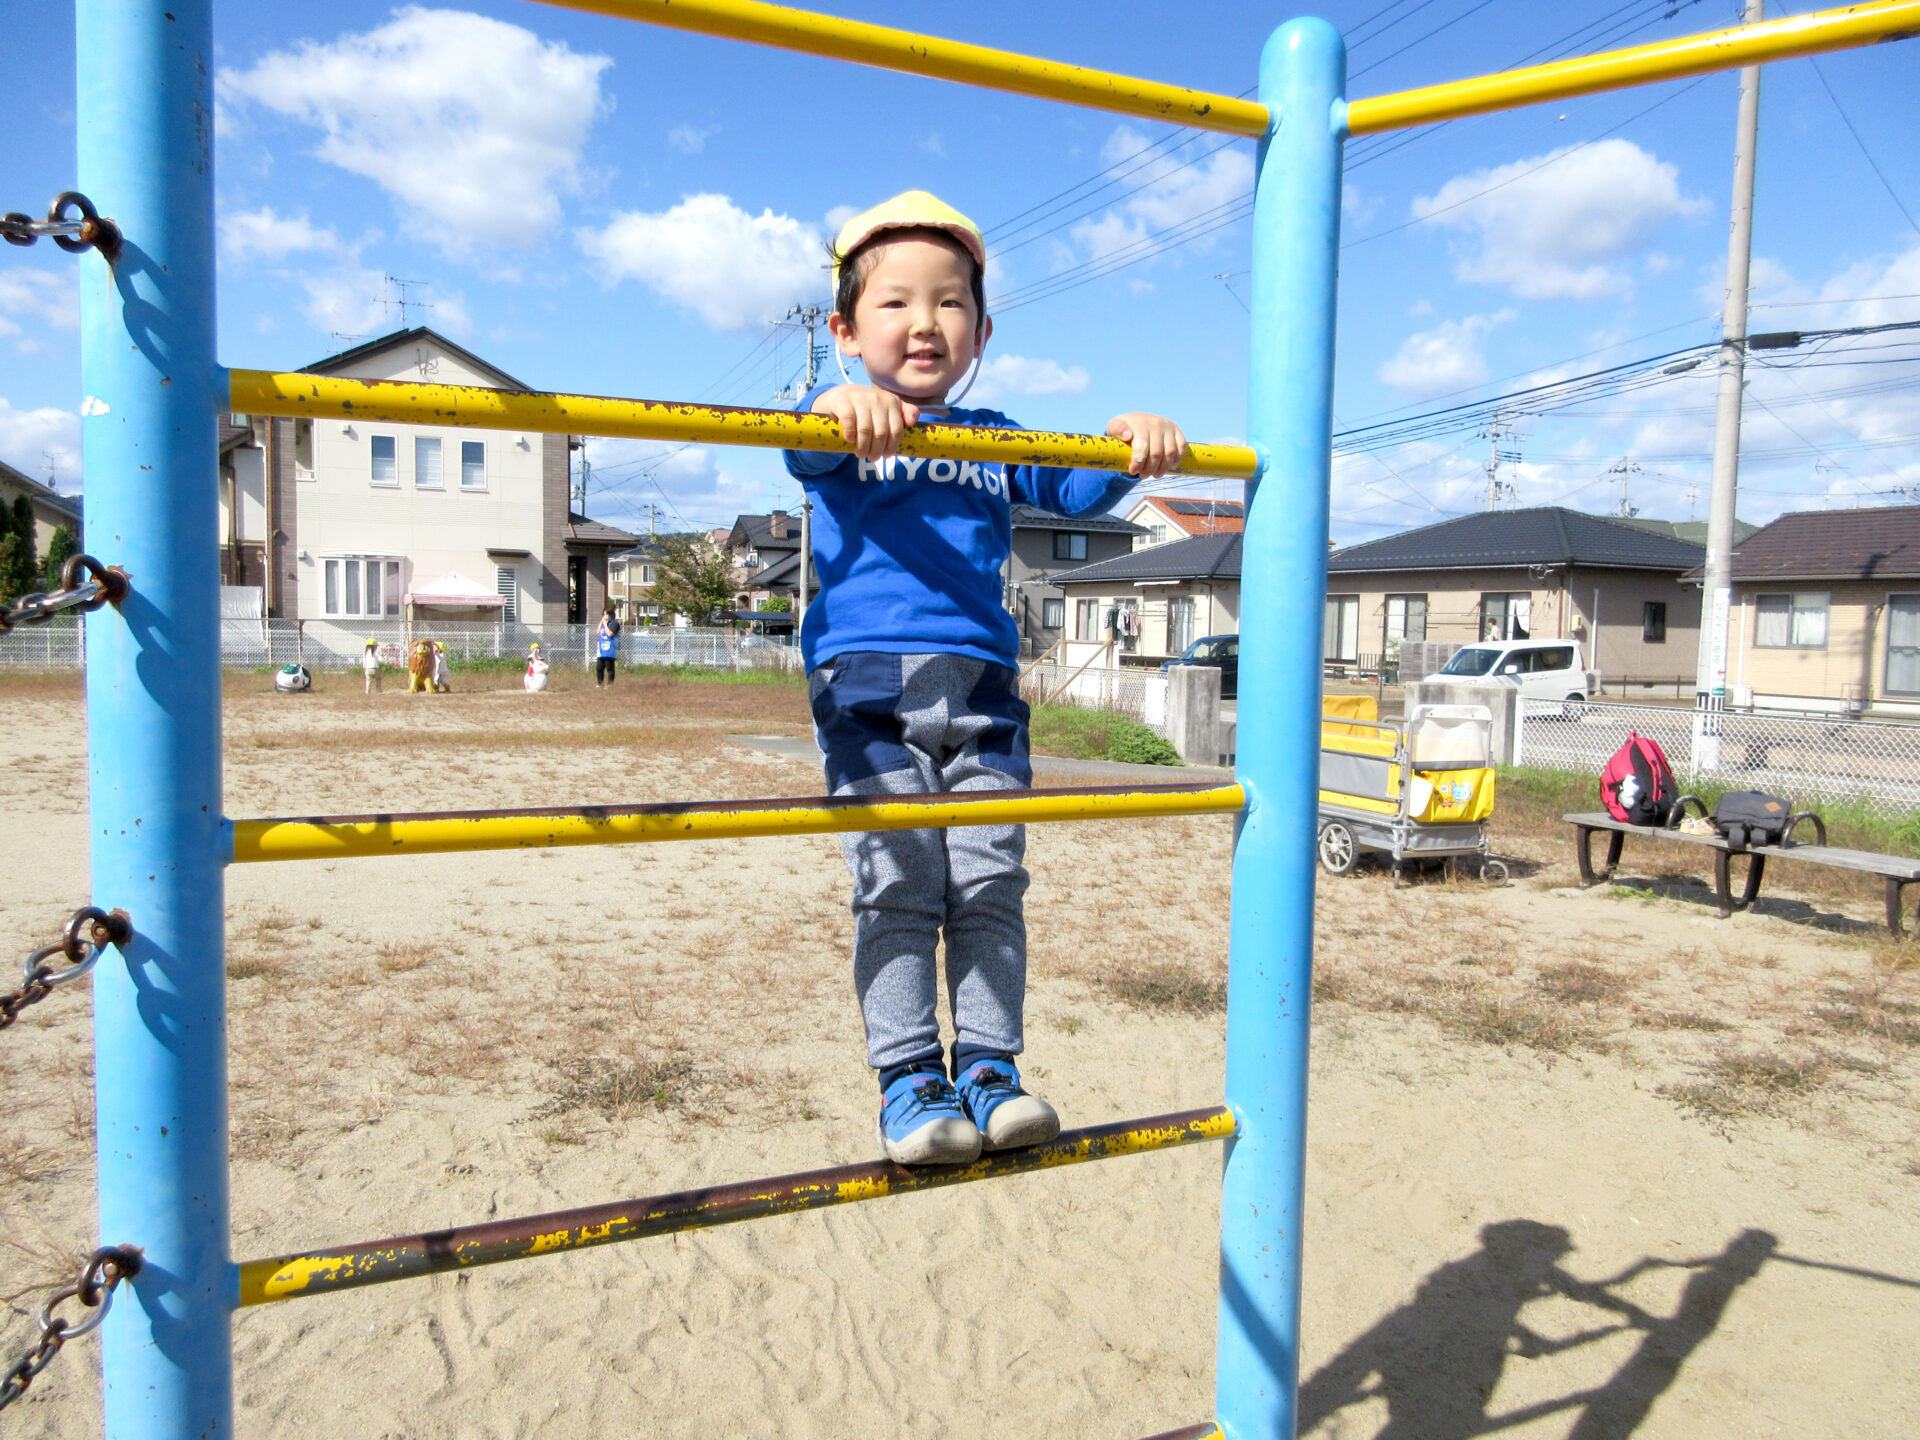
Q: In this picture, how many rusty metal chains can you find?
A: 4